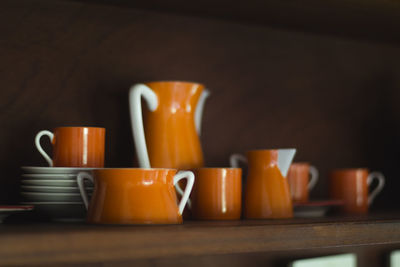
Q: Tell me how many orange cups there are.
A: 4